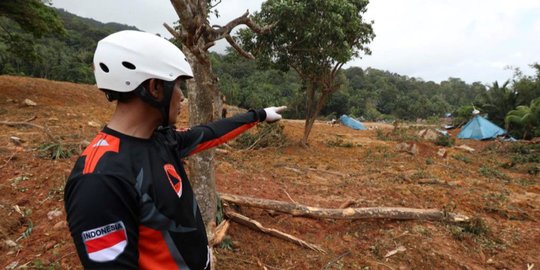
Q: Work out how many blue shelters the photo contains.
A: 2